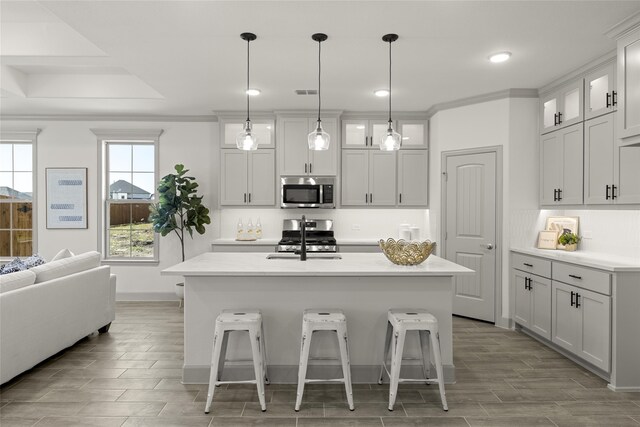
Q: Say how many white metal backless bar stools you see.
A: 3